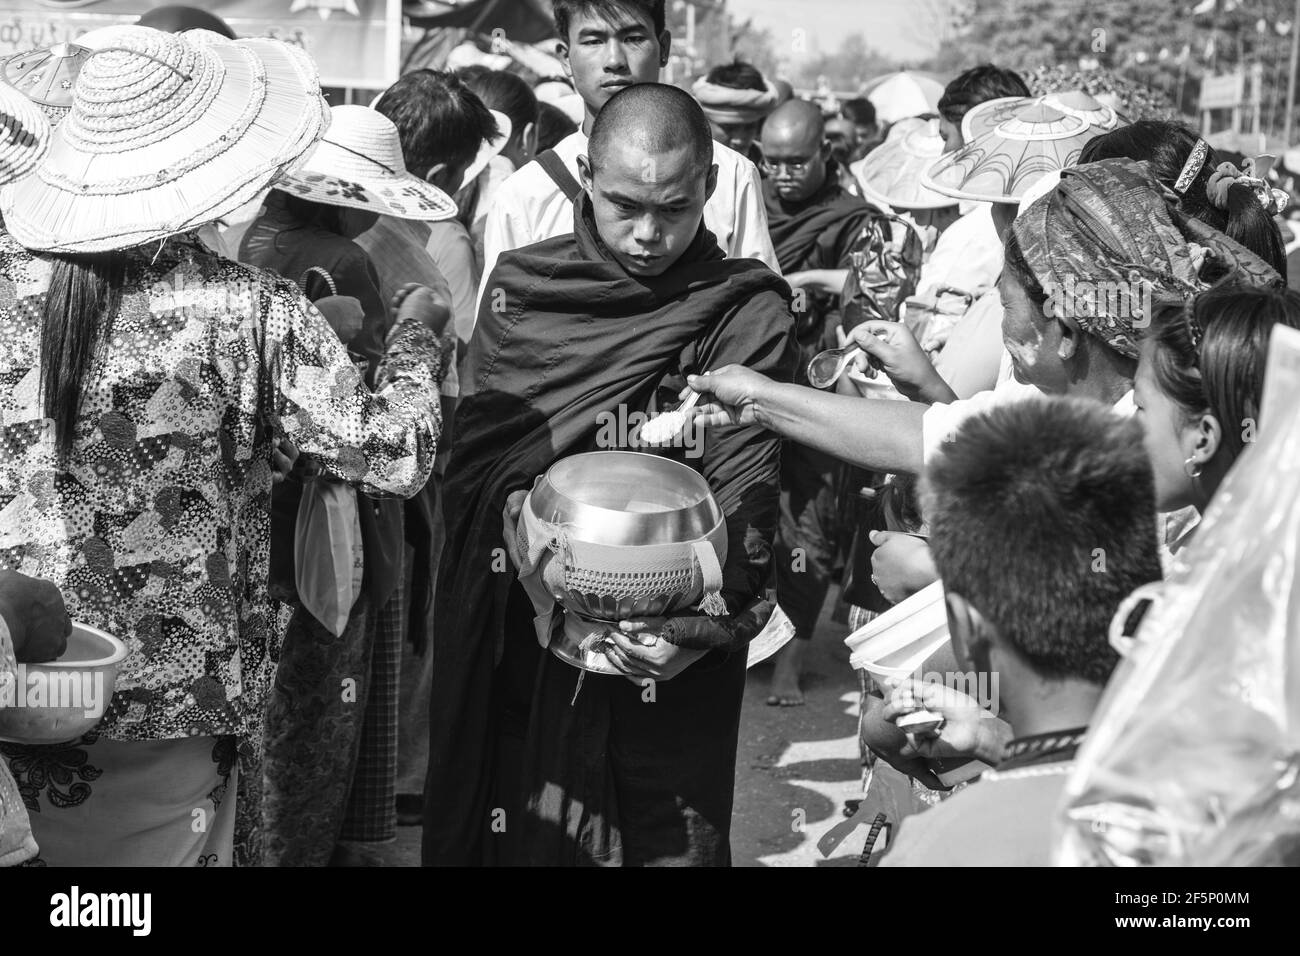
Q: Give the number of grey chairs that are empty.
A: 0